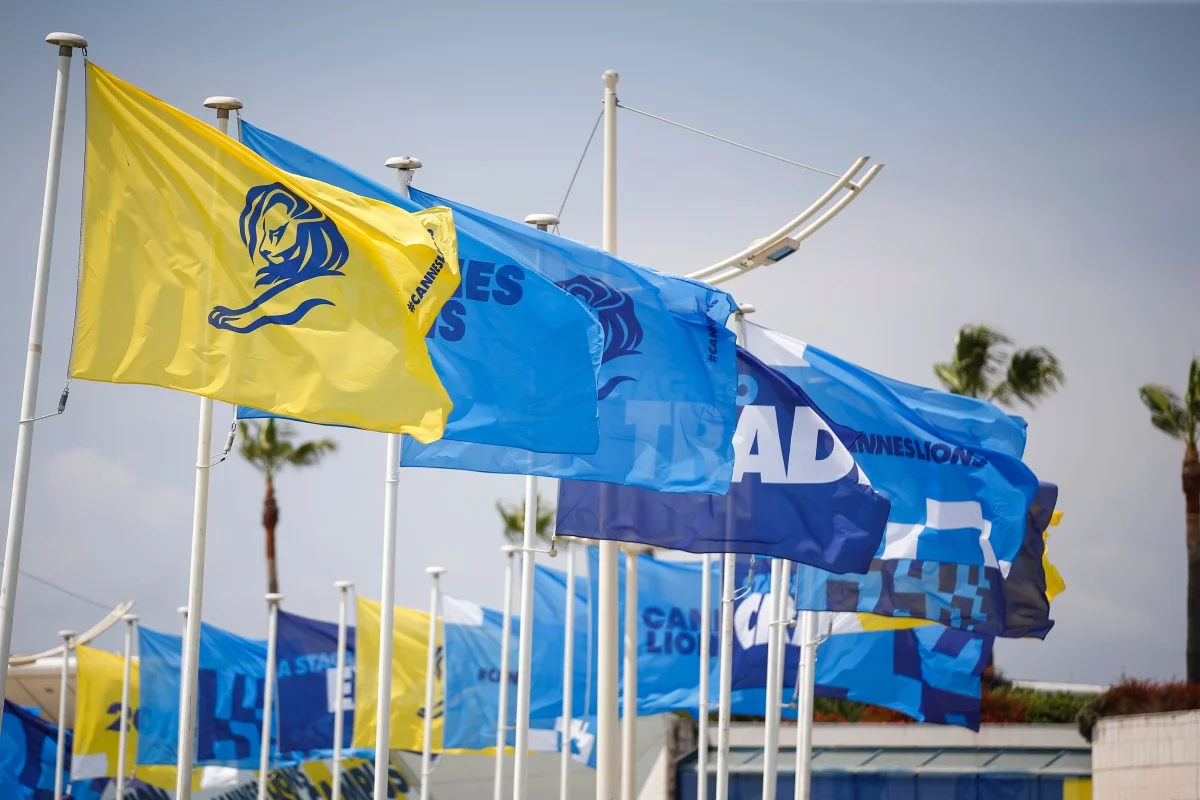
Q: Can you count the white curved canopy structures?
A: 2